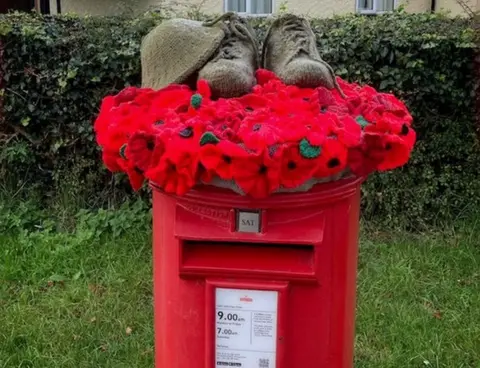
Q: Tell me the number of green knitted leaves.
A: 4